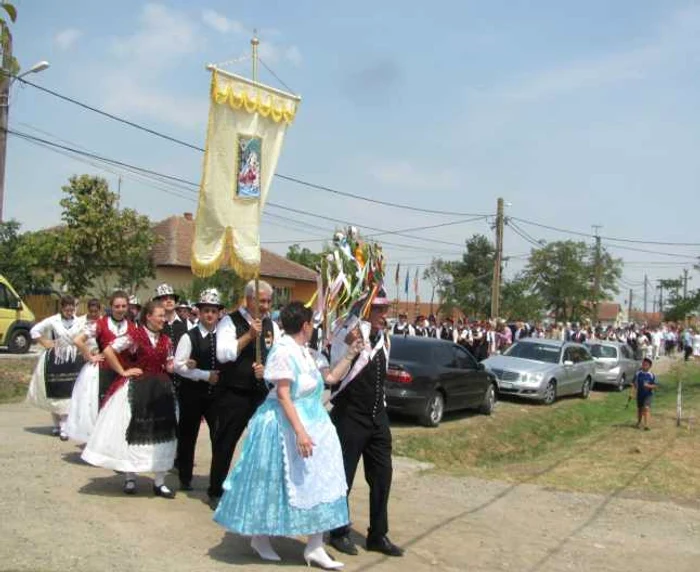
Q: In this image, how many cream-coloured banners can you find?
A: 1